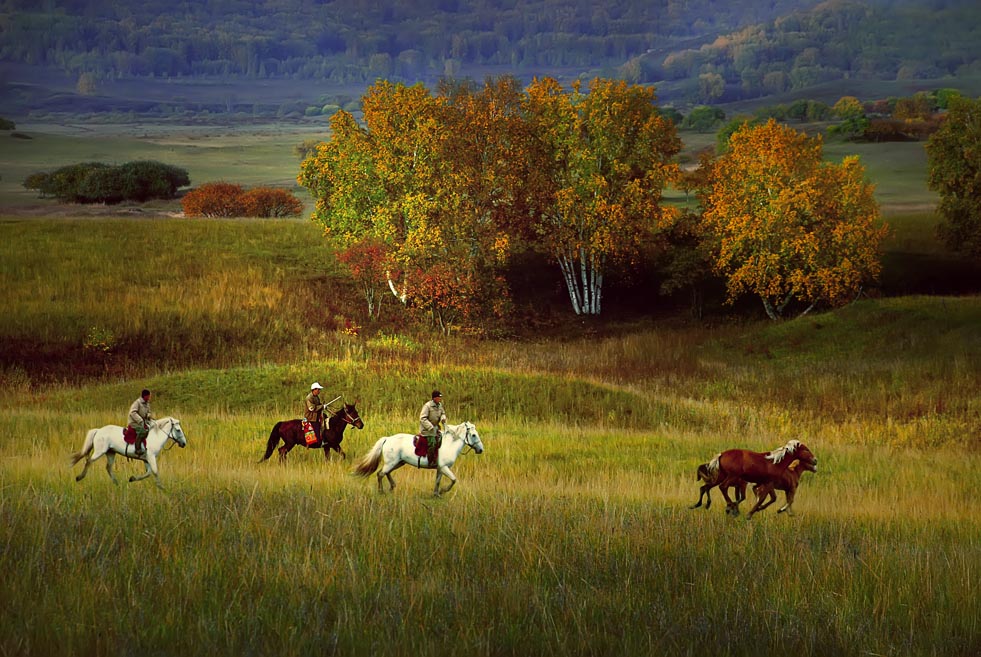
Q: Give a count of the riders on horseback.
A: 3